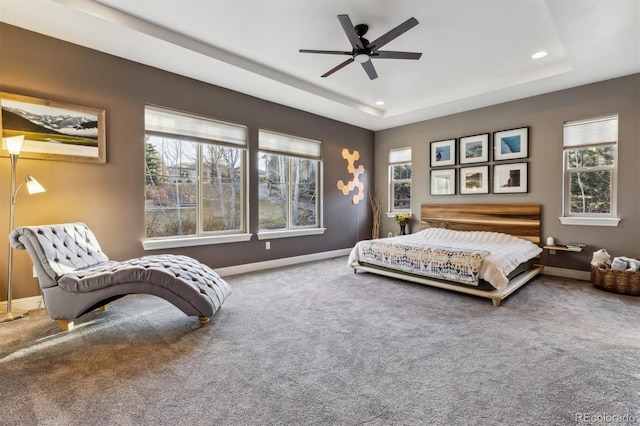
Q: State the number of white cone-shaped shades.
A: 2